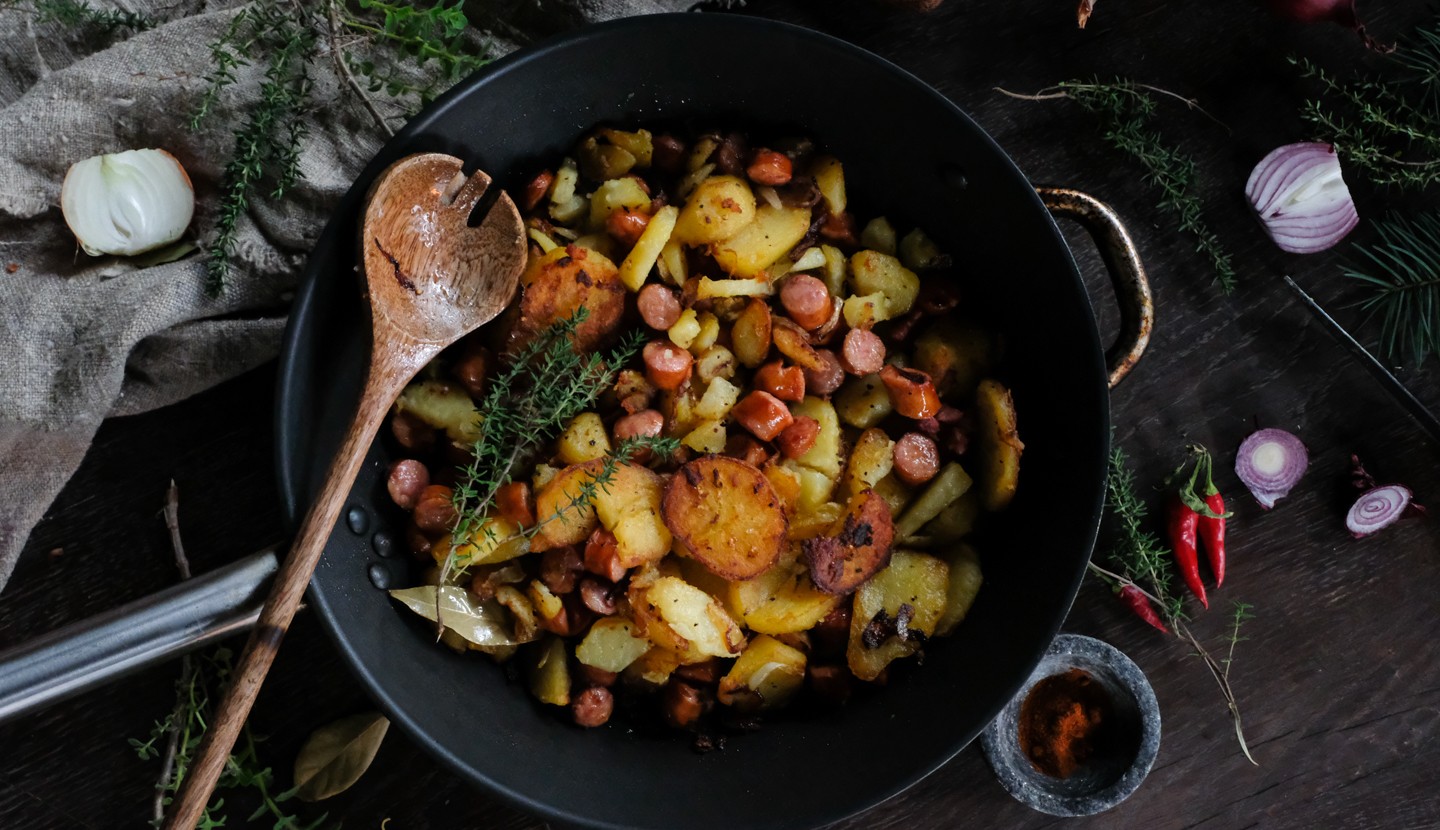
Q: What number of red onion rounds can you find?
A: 2